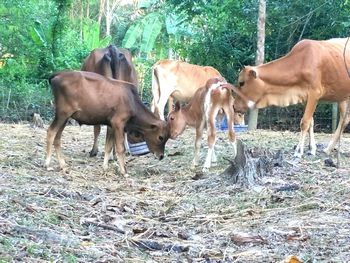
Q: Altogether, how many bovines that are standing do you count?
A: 5